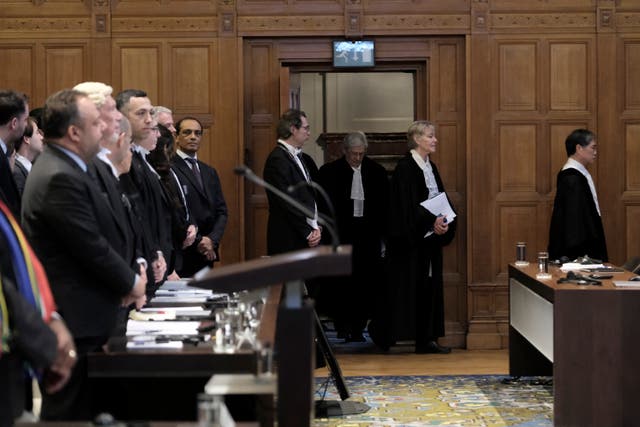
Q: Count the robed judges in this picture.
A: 3